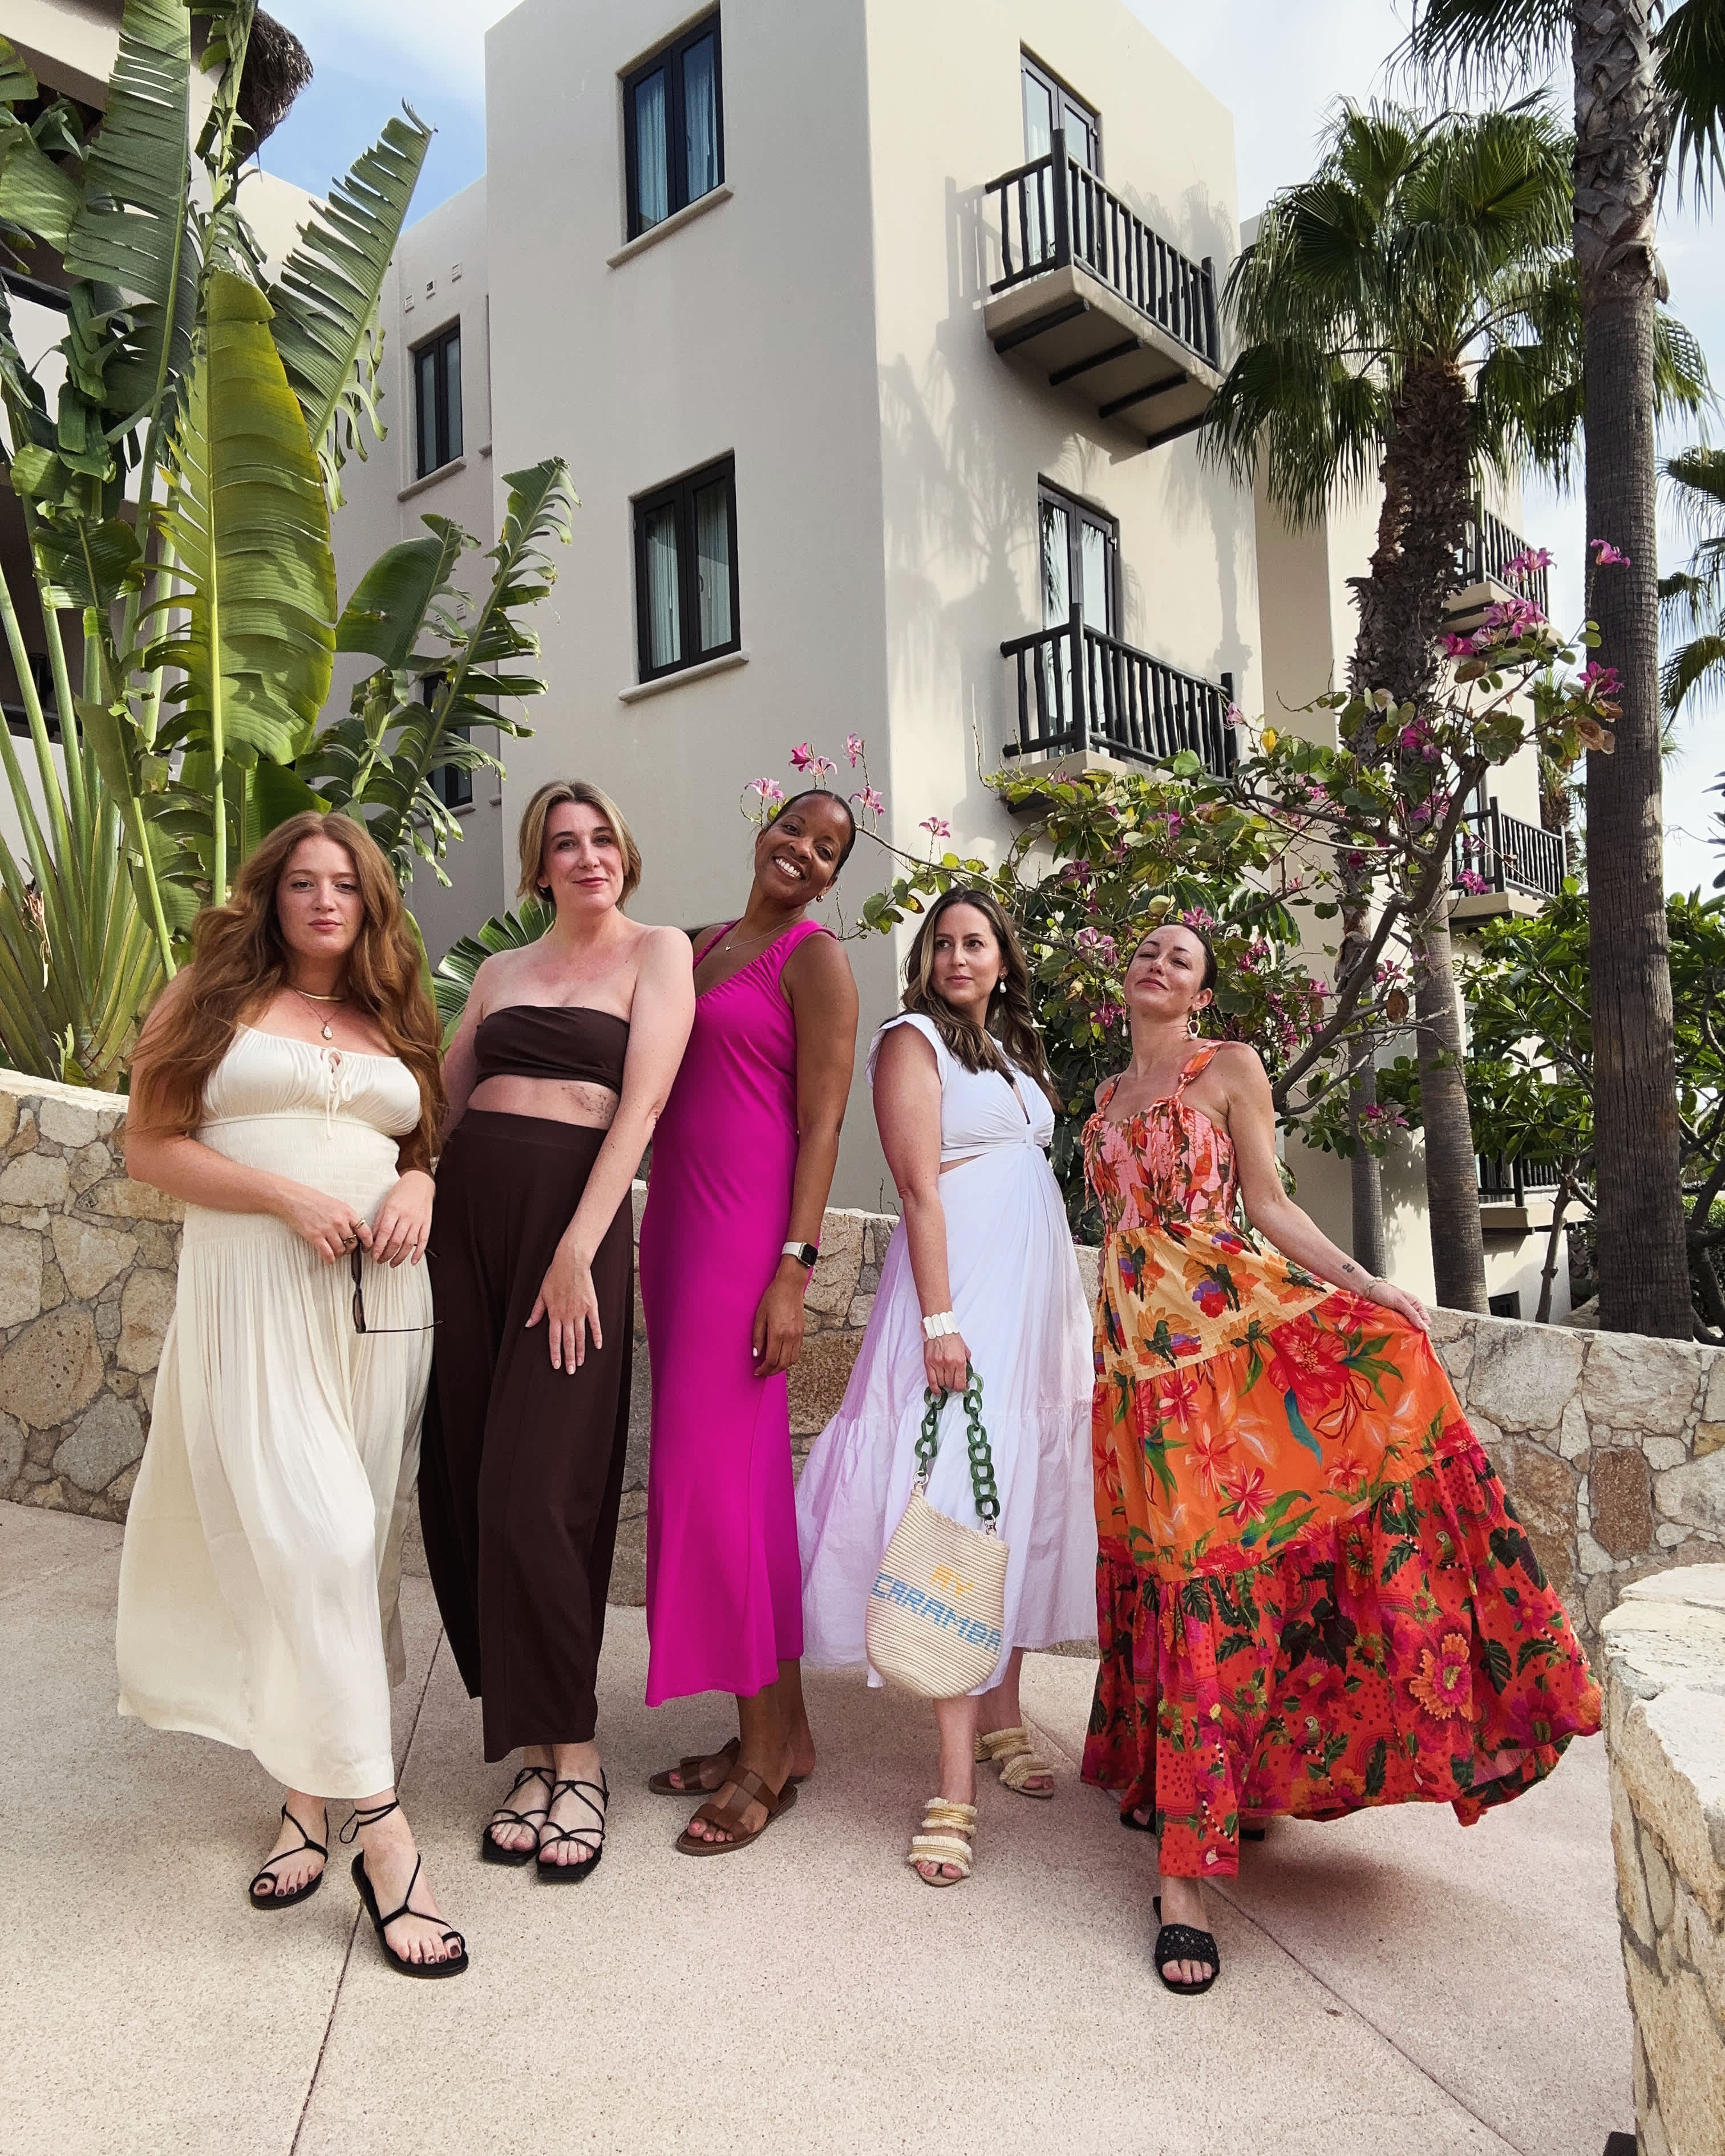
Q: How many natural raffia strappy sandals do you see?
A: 2